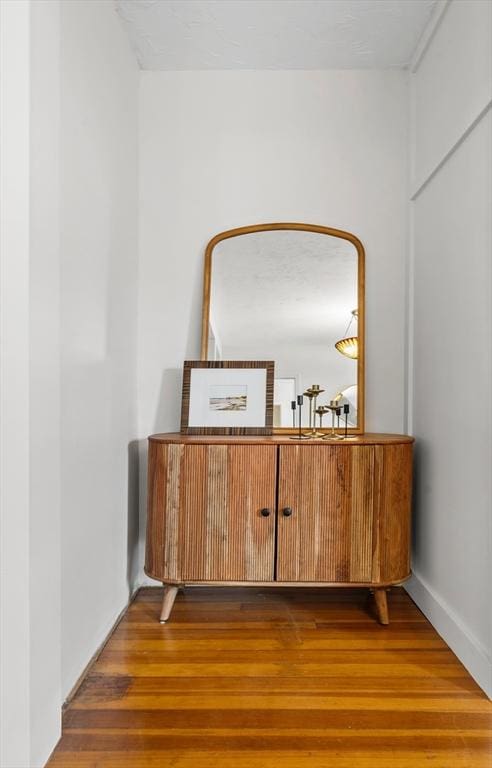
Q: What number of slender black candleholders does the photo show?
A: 2